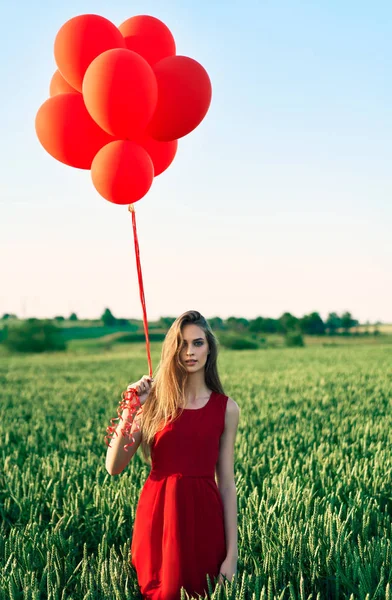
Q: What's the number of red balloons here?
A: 8